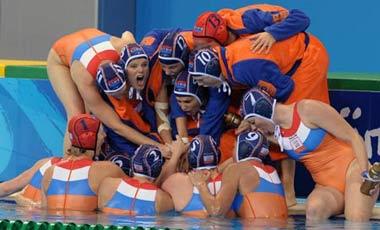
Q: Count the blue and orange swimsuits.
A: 7